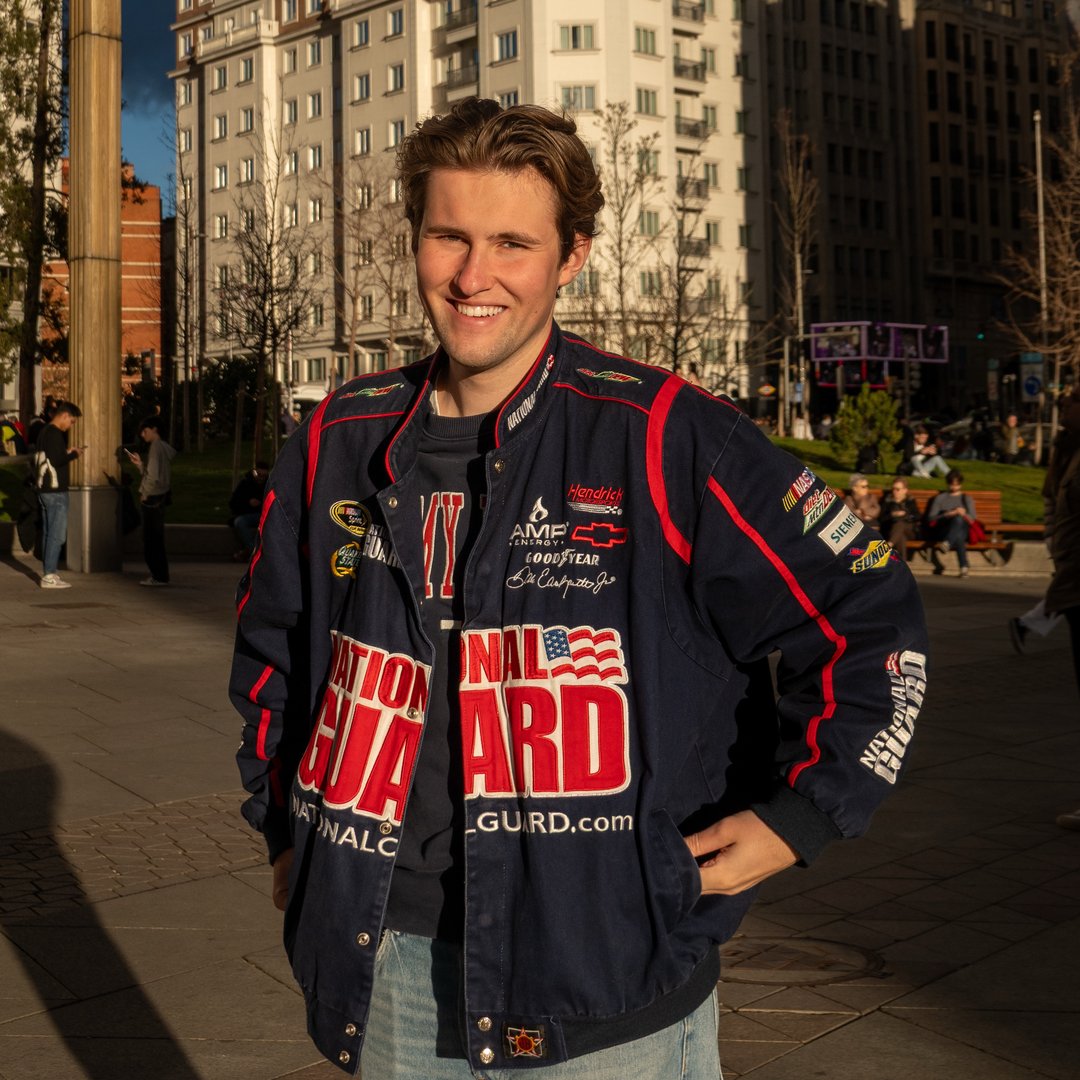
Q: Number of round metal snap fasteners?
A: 9